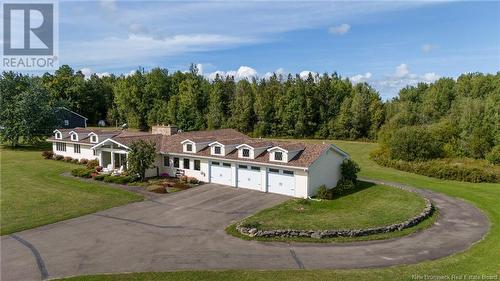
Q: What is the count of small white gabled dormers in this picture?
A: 7